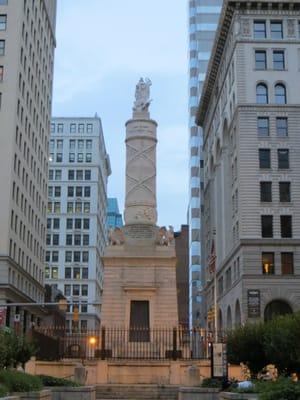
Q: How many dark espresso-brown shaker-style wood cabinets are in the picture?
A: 0